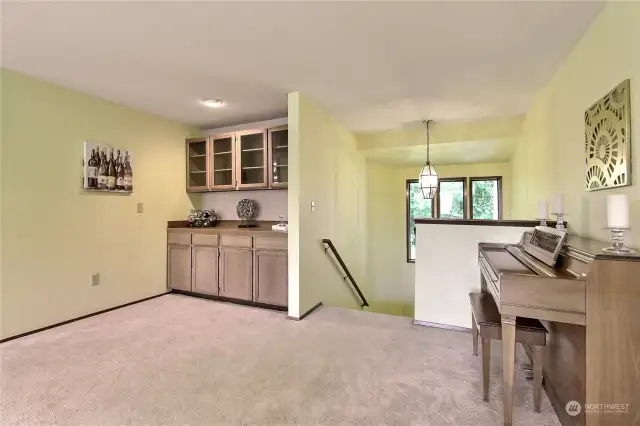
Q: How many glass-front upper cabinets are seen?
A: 4